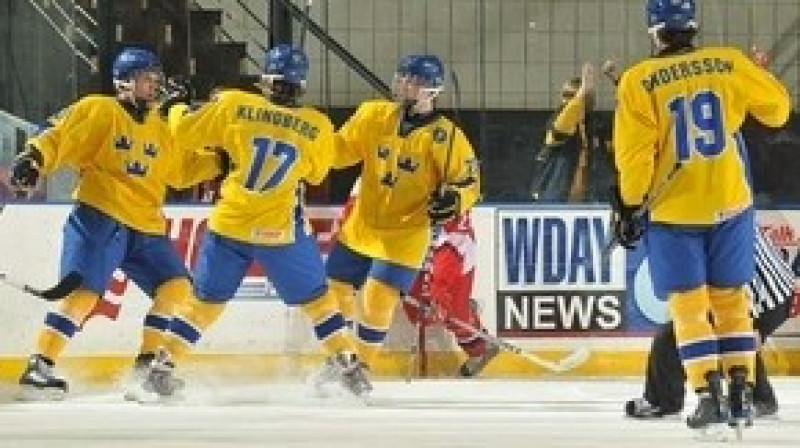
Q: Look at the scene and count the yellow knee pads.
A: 8